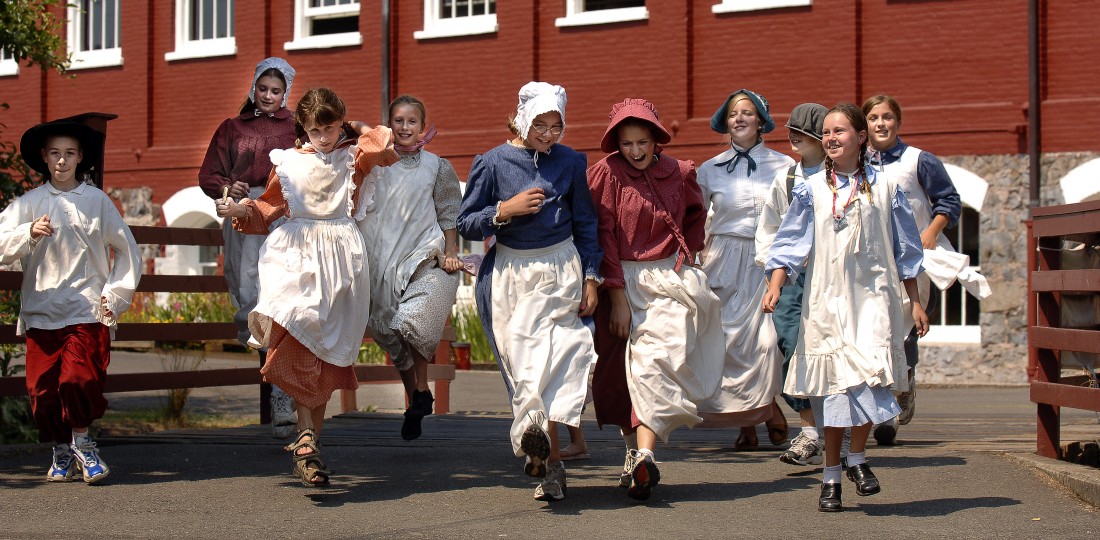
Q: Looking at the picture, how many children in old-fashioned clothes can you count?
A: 10